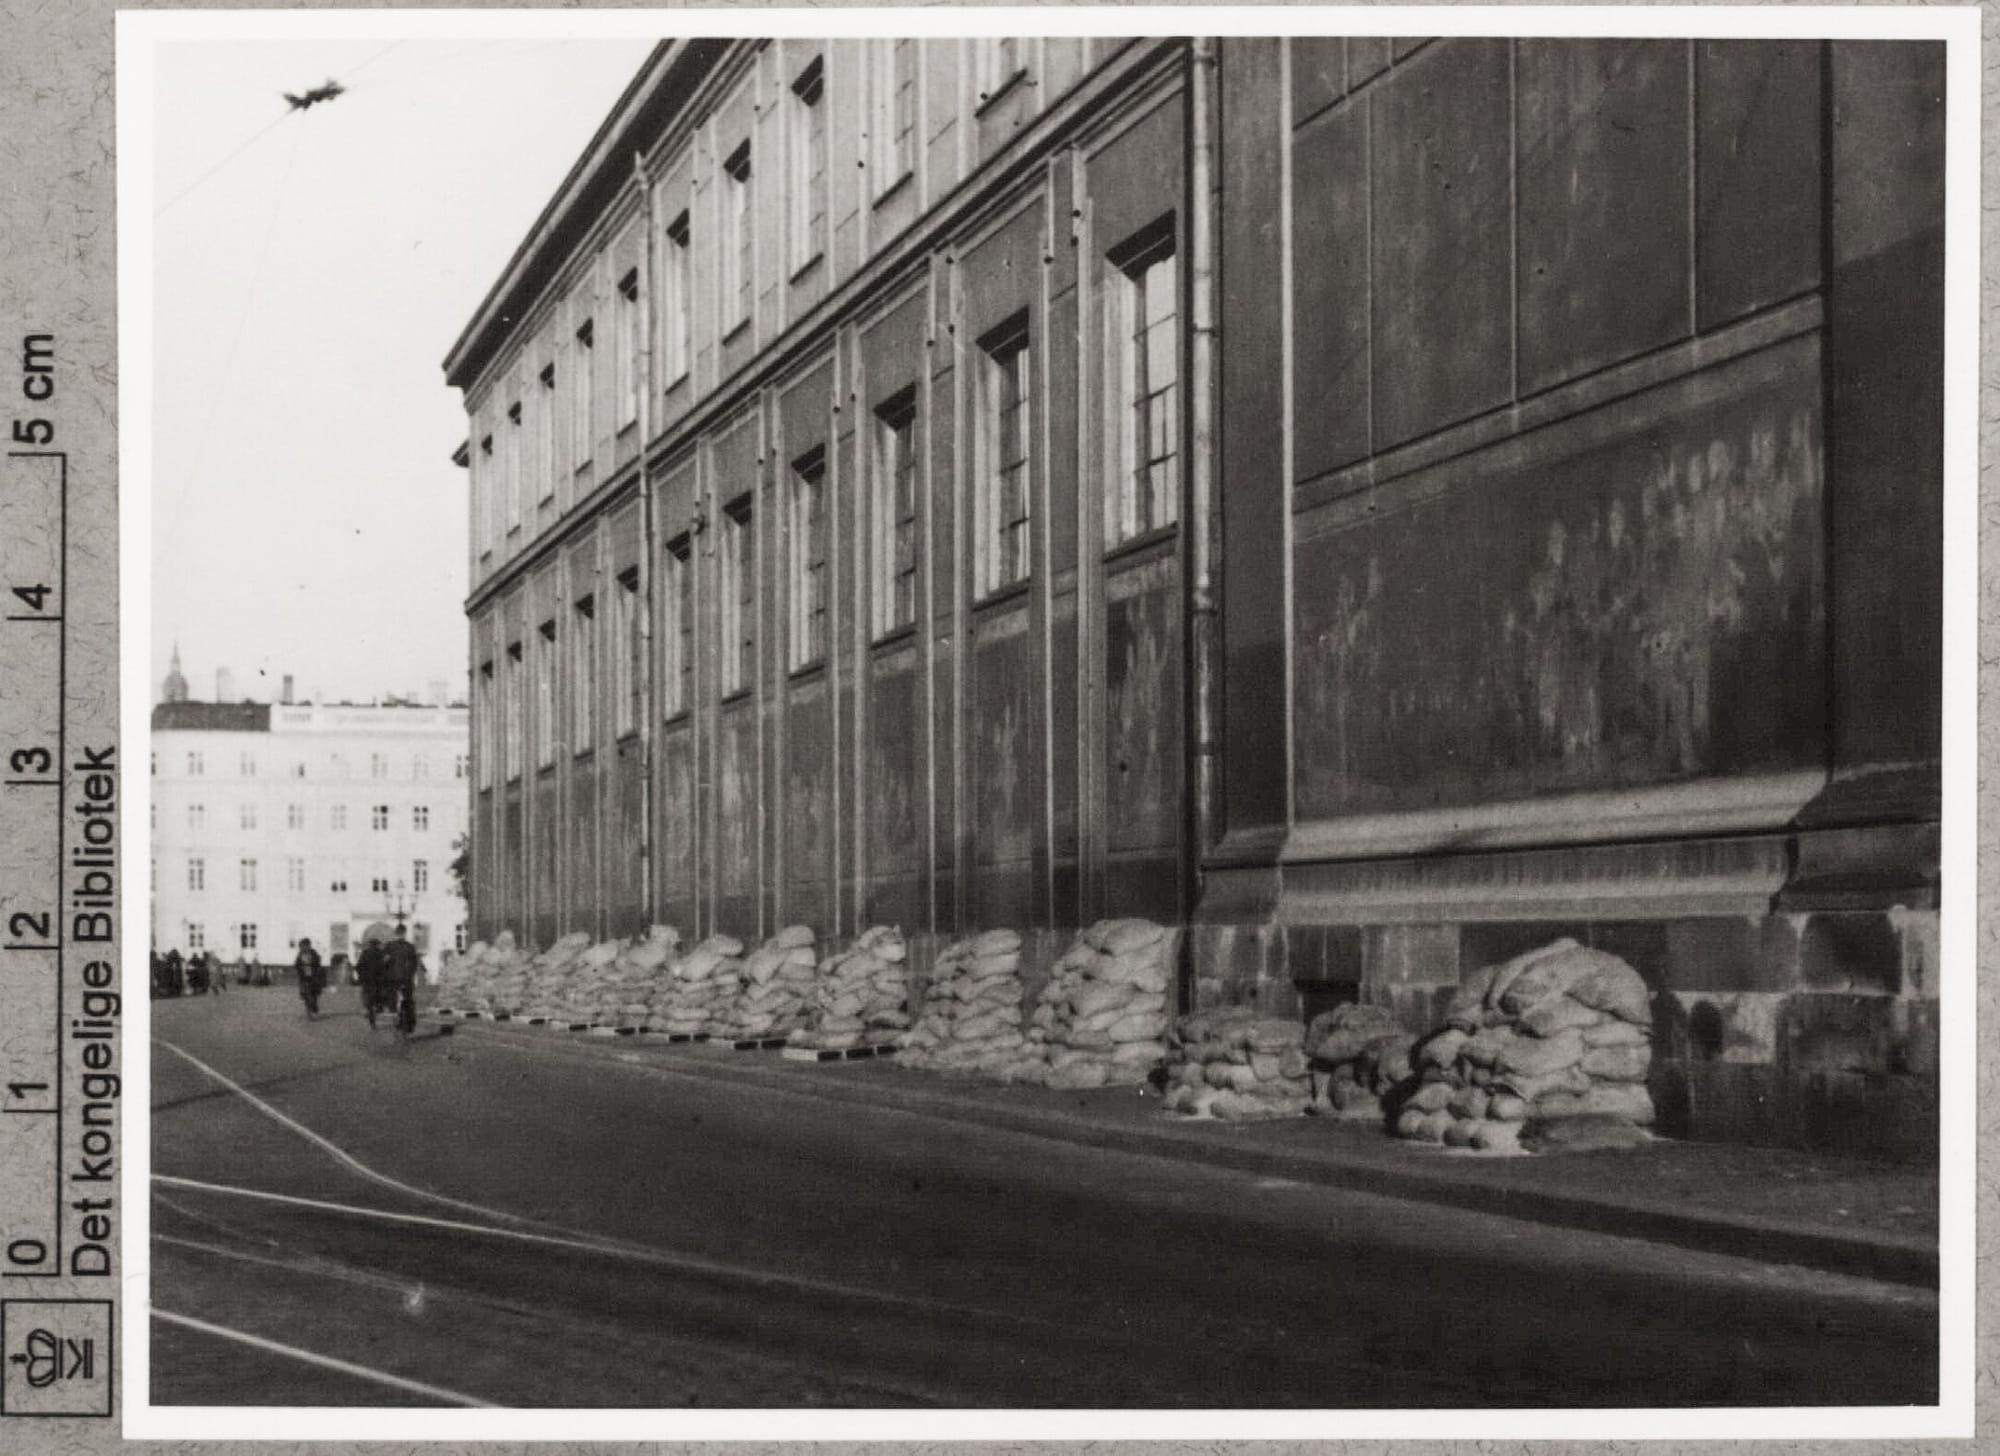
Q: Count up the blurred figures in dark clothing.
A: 3